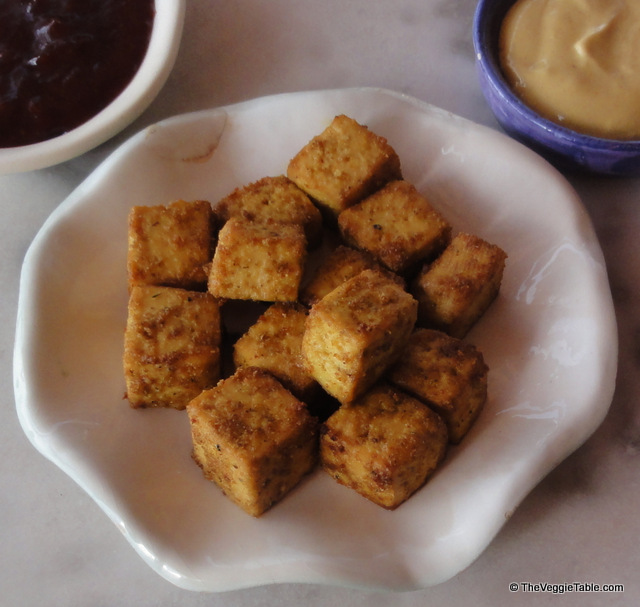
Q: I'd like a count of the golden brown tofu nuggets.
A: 13